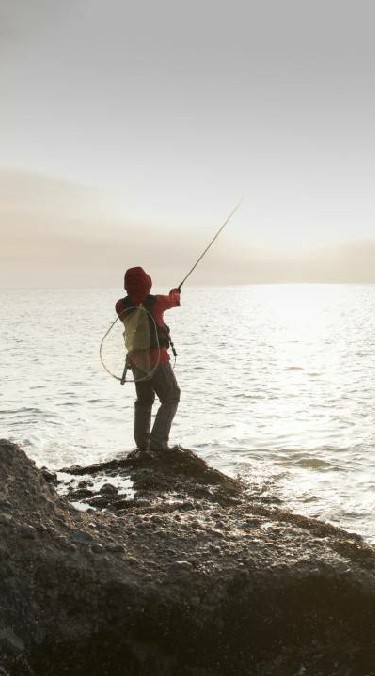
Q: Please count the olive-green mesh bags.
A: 1